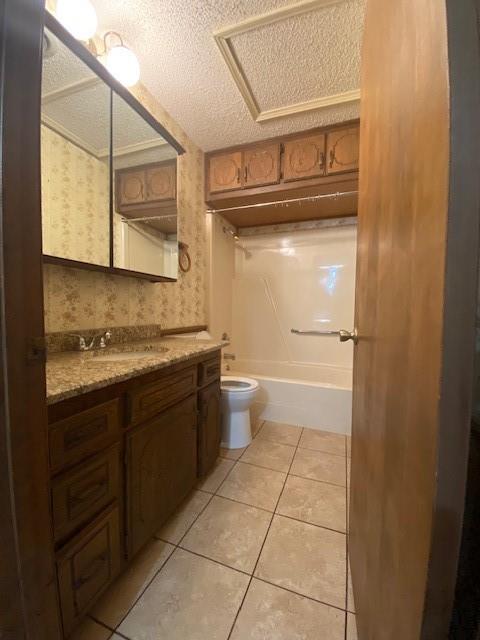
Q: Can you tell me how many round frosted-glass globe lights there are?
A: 2